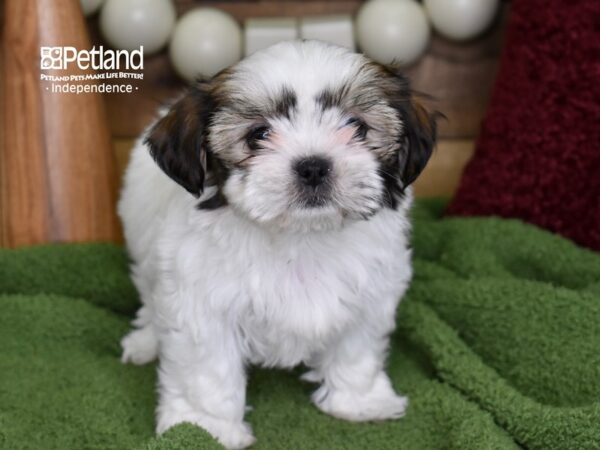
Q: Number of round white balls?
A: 5